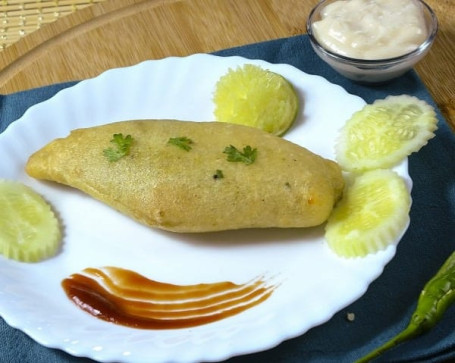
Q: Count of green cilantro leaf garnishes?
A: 3